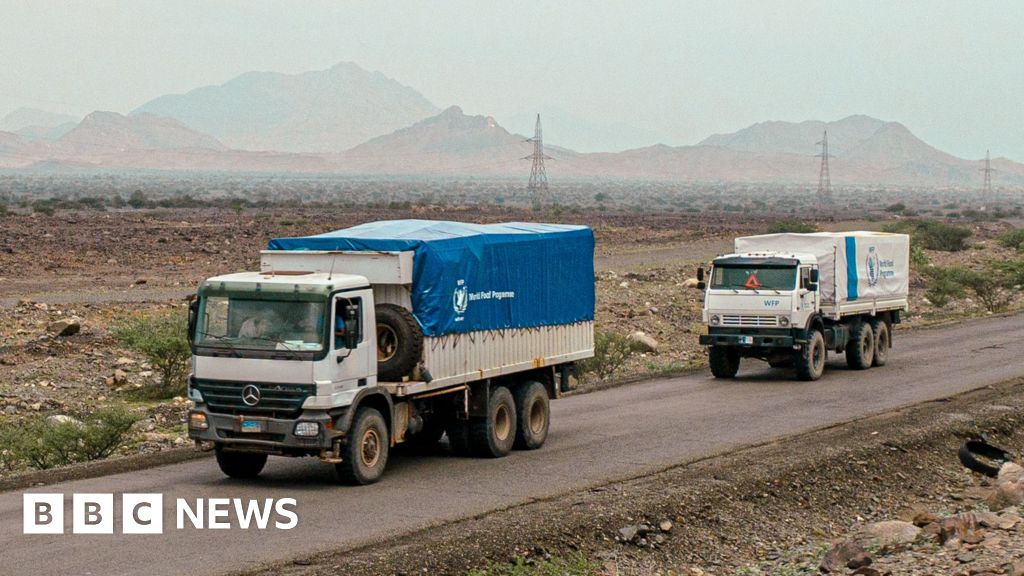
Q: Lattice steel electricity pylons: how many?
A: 3